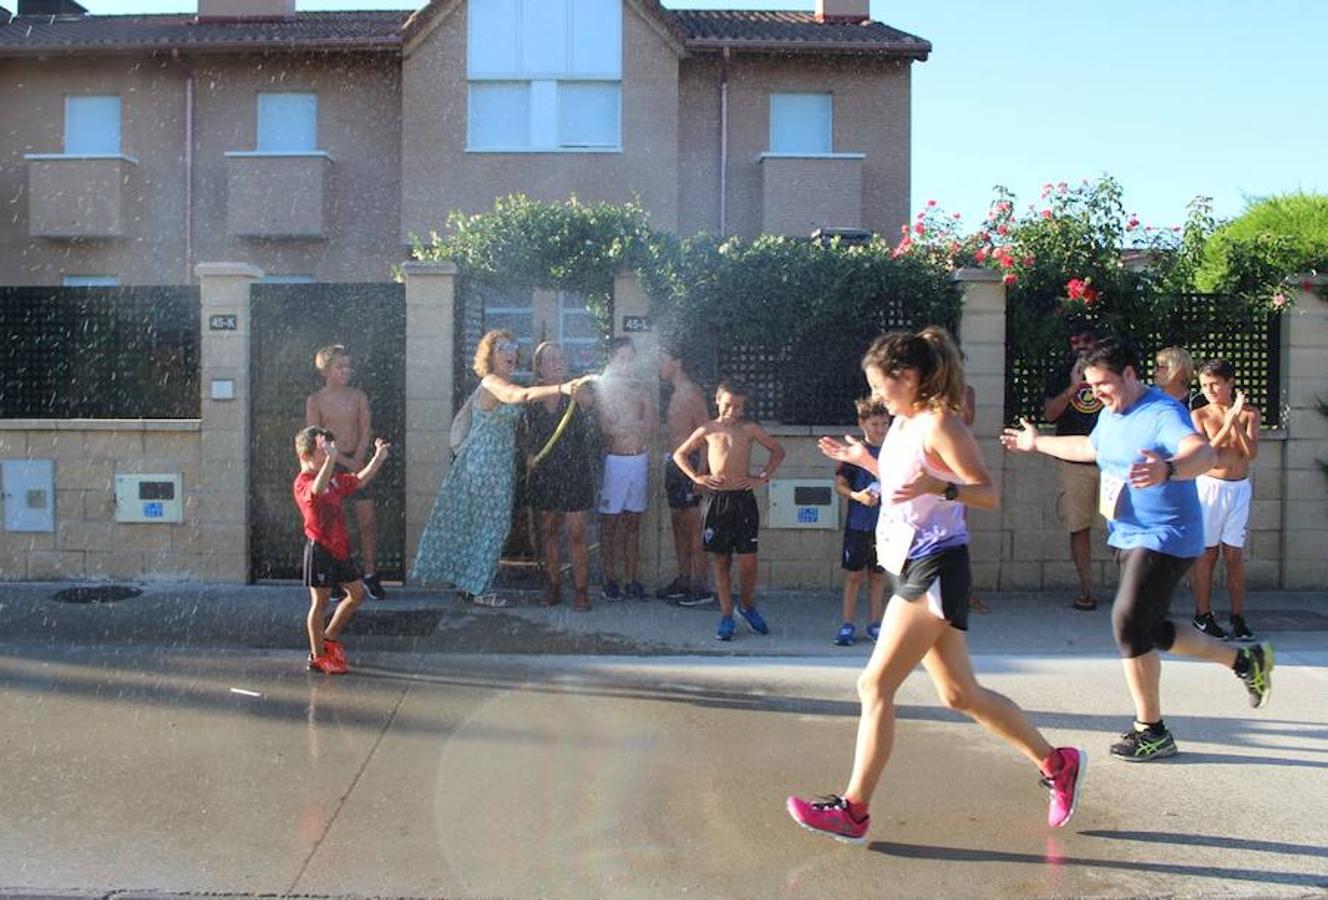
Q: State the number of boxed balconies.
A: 3